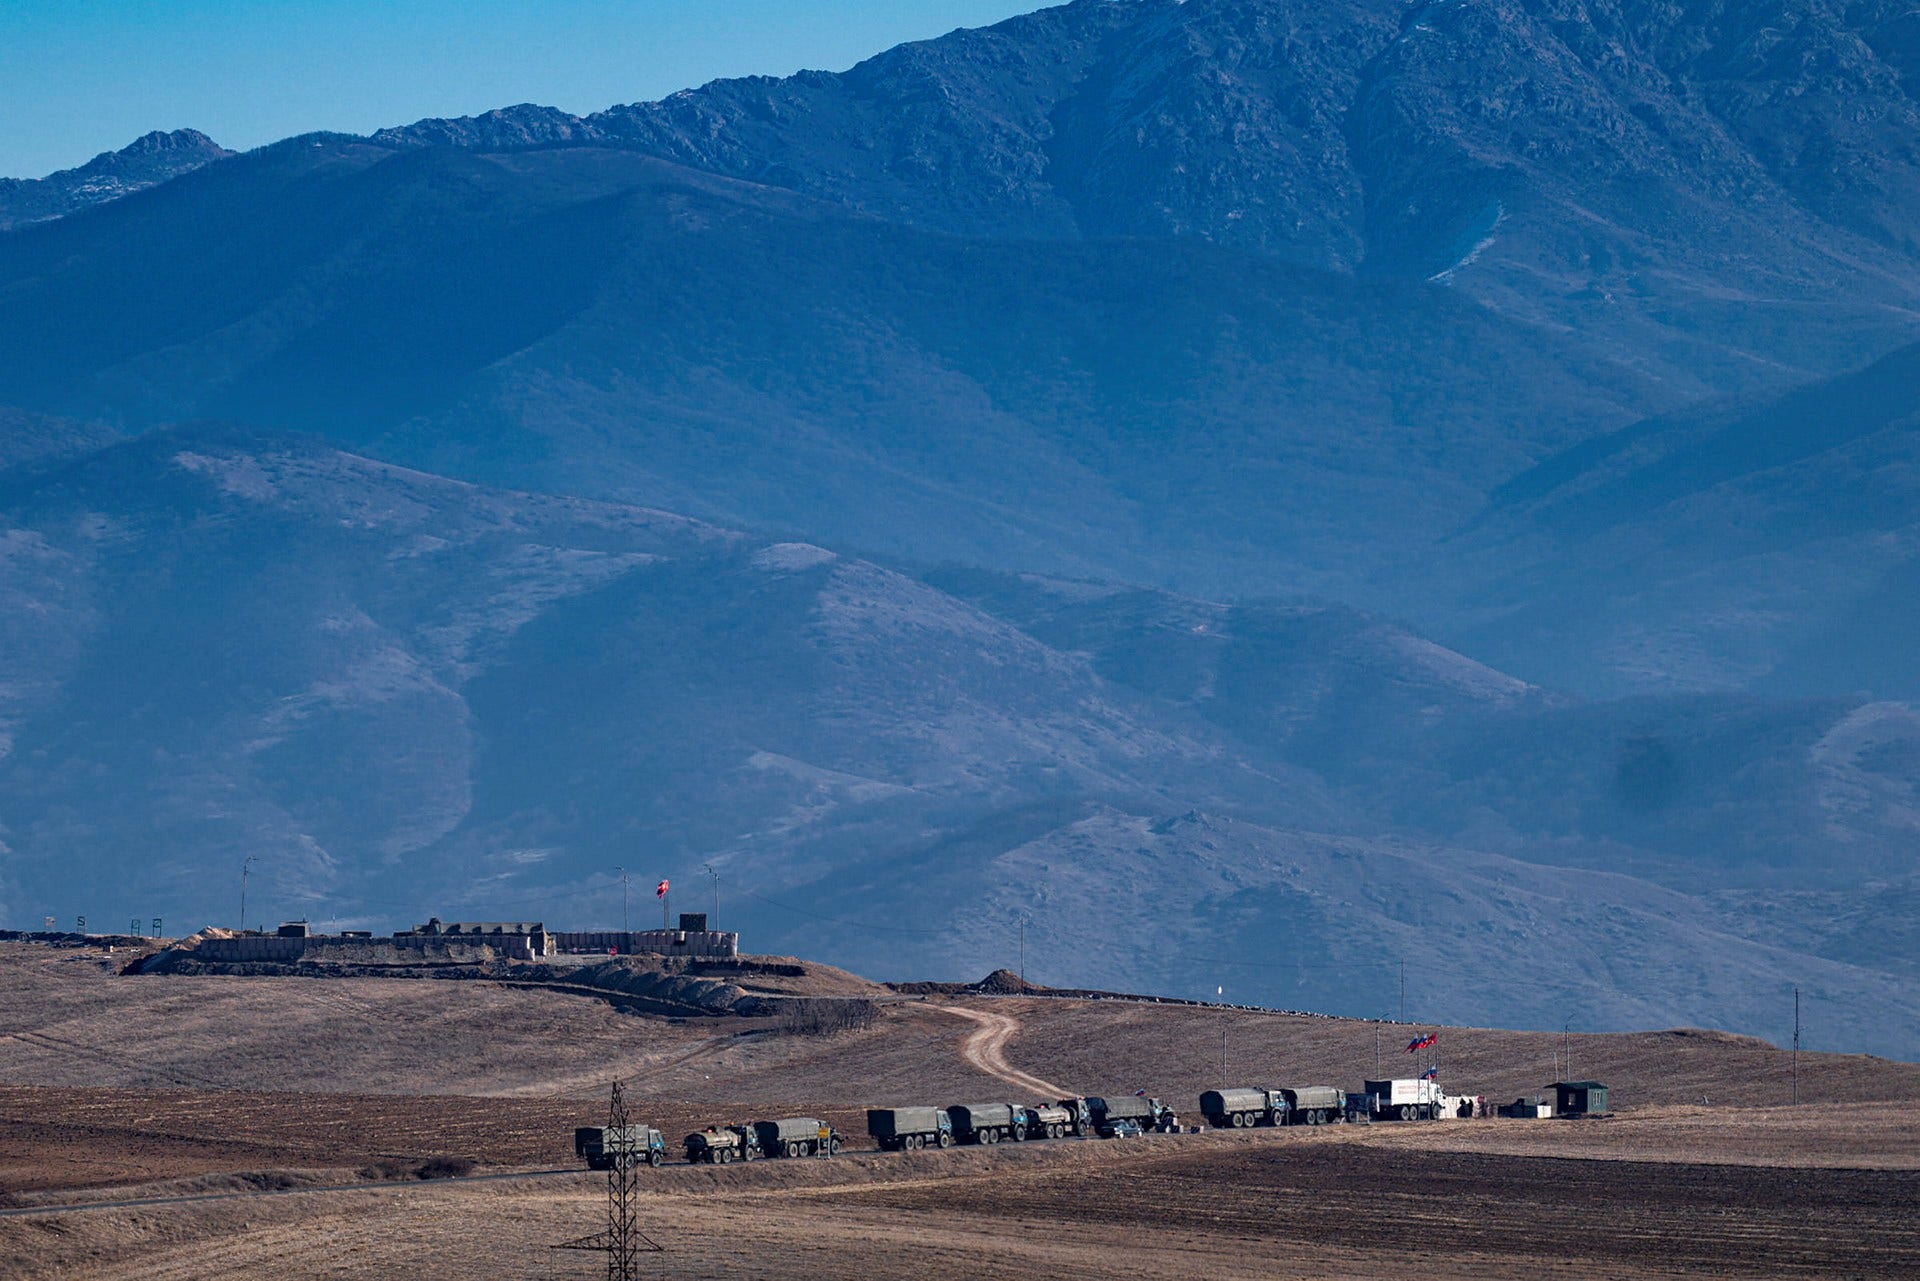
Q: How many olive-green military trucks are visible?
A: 9